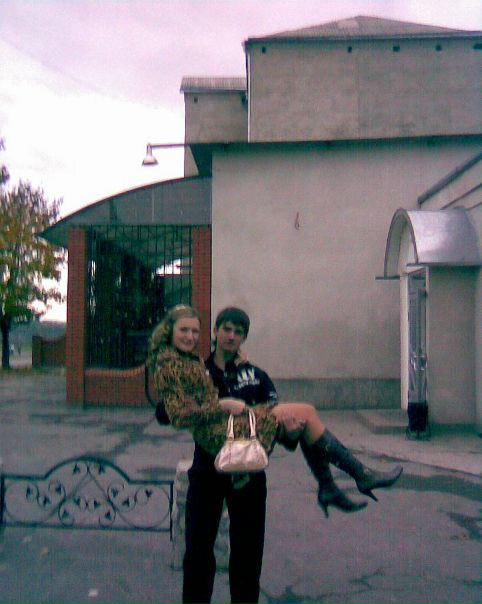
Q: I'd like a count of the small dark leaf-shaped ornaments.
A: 12